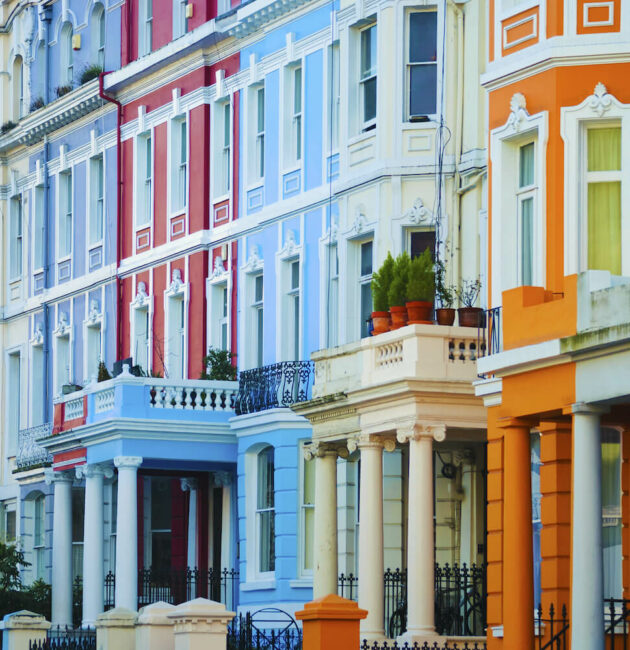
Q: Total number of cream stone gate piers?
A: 4